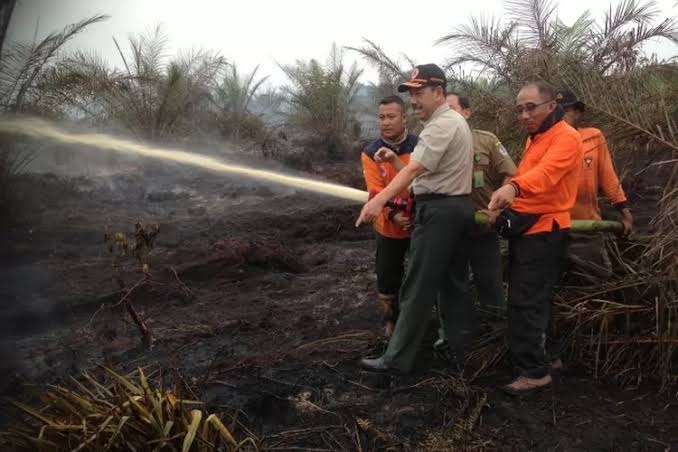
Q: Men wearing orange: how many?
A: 3